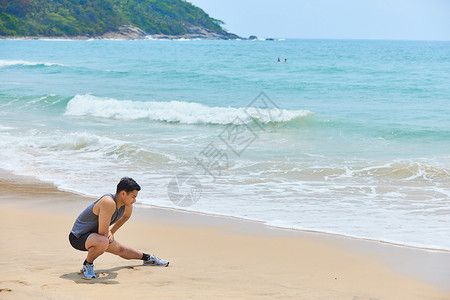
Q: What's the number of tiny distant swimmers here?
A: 2